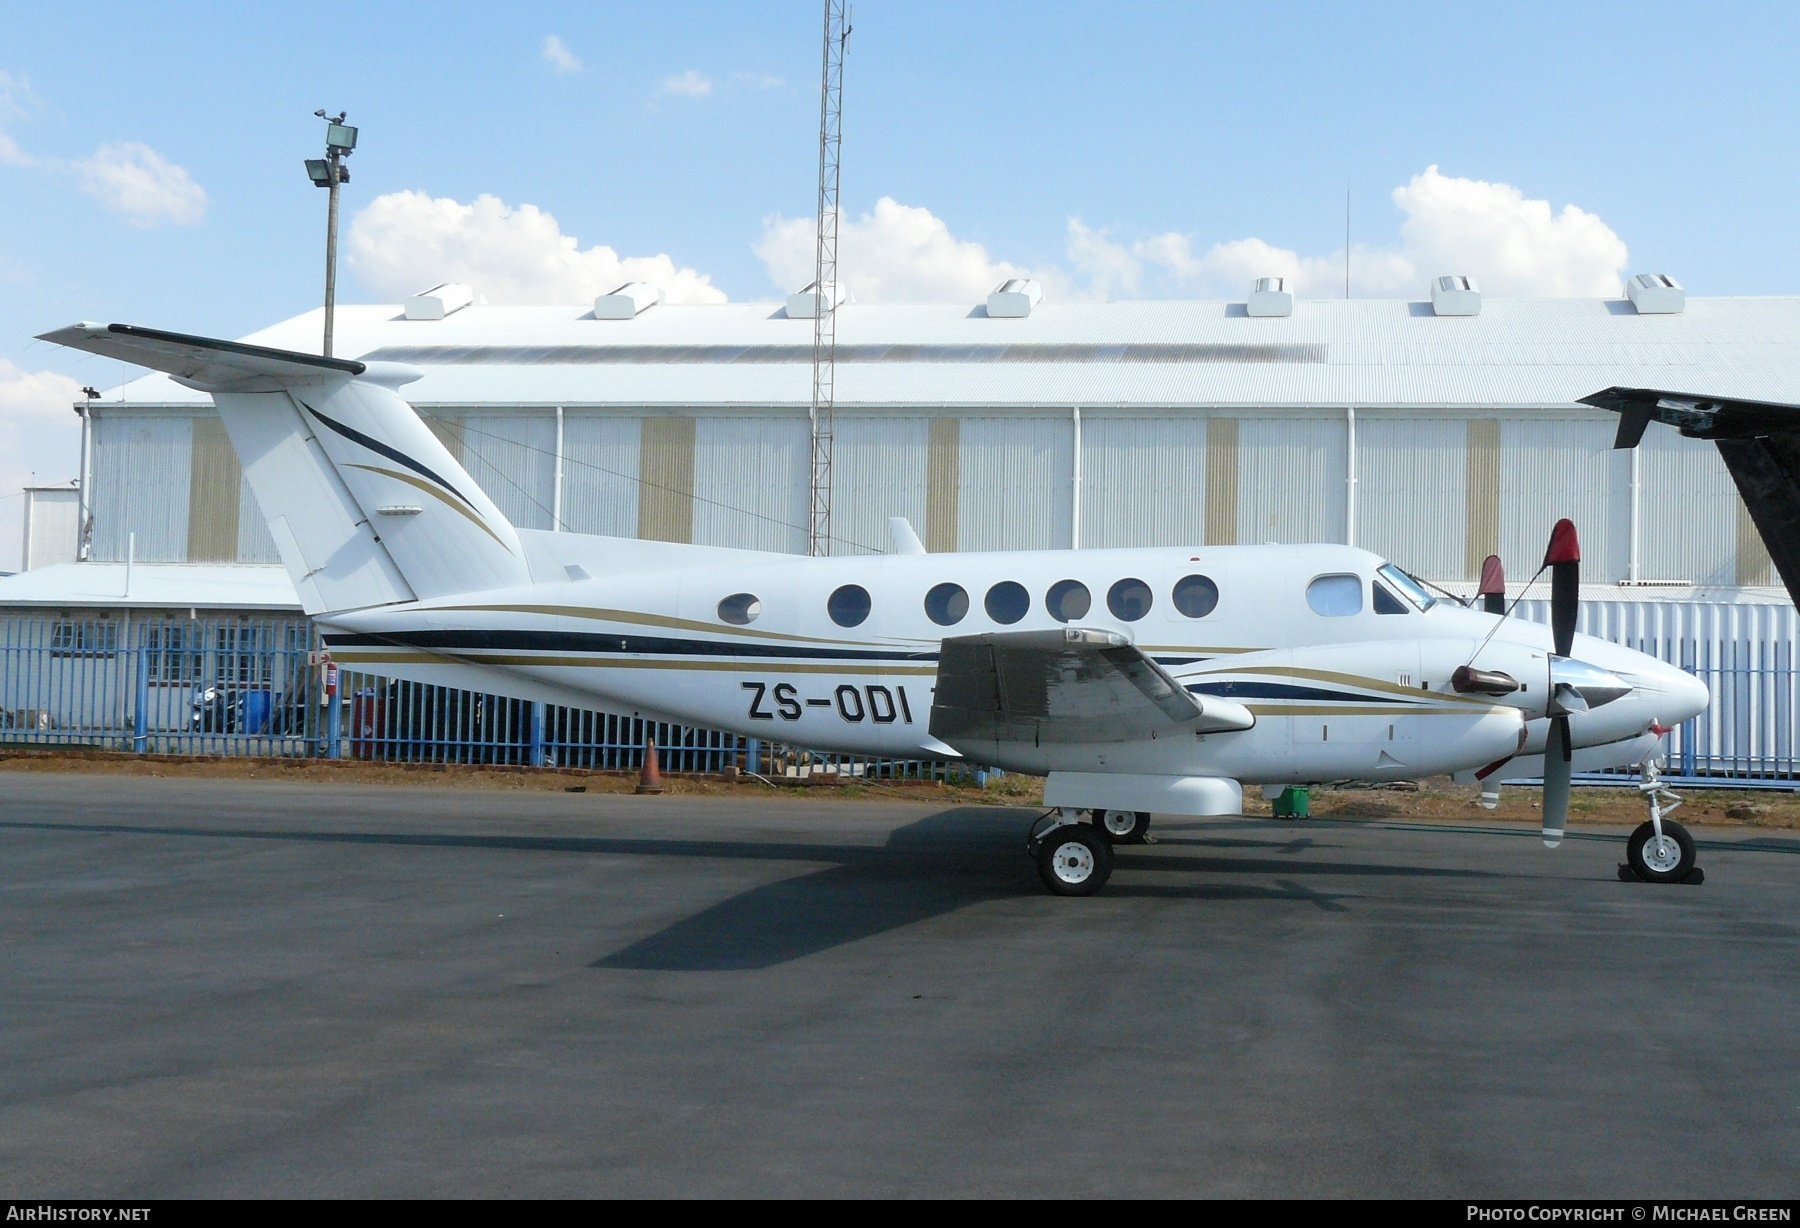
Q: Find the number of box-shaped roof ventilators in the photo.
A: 7